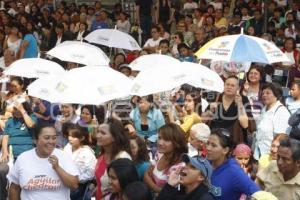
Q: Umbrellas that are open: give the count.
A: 8